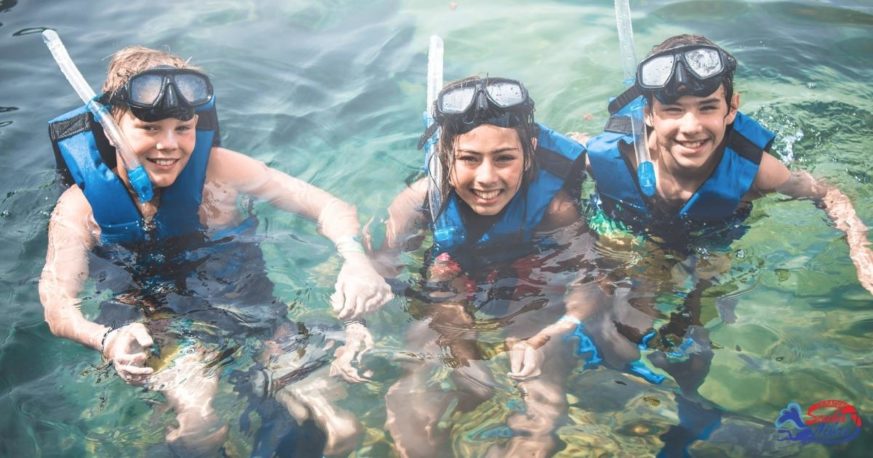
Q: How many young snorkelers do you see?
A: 3